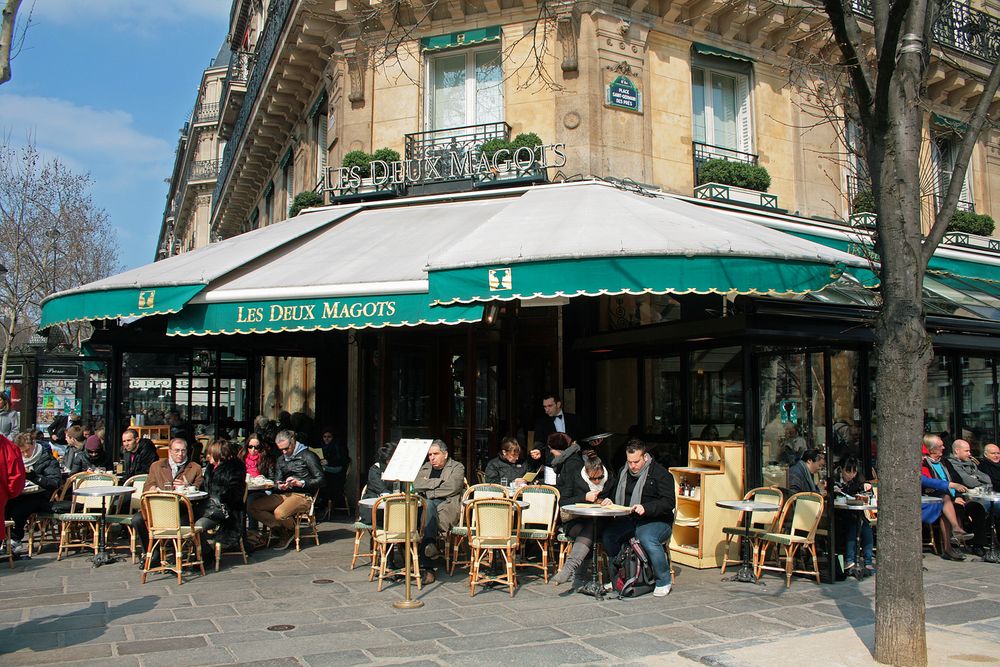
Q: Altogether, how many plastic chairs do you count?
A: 0